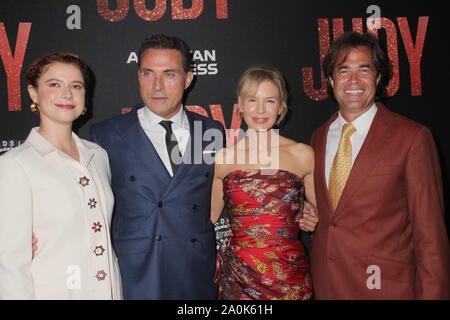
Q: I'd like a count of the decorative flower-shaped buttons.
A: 5